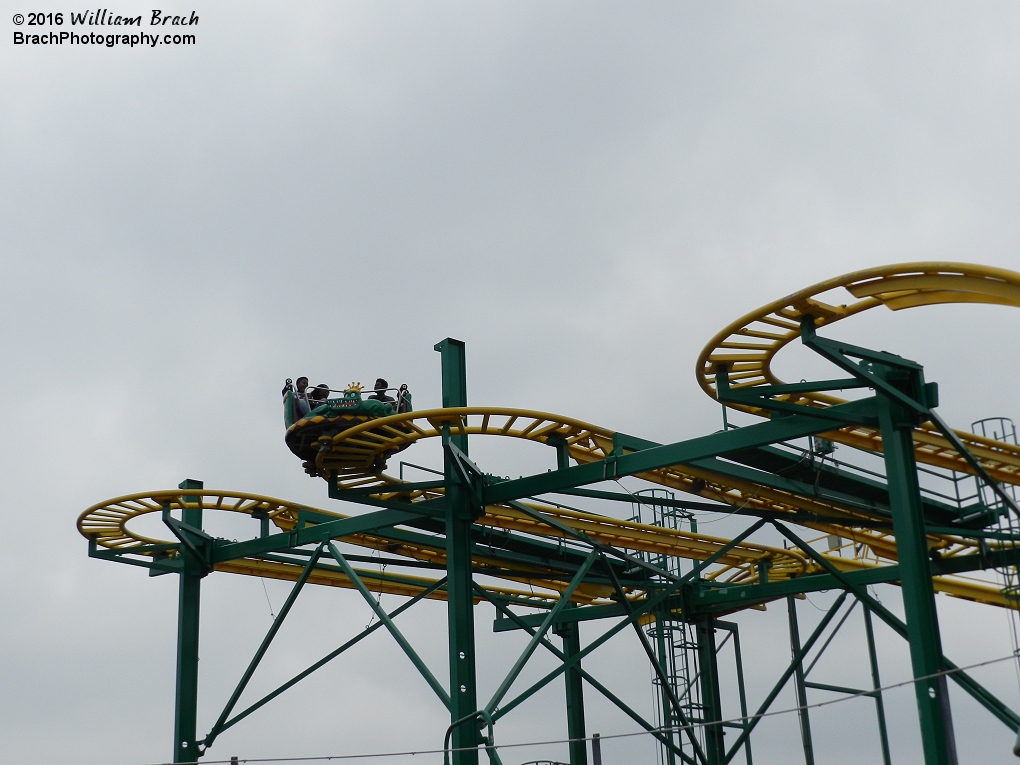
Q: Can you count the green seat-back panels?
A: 2